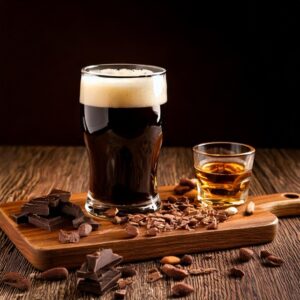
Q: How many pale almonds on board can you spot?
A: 2